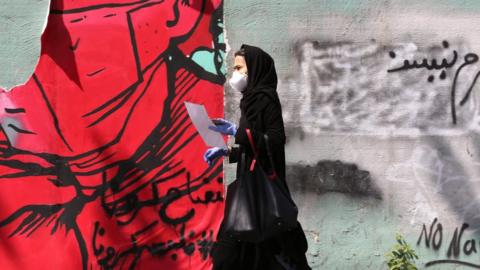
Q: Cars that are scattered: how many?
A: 0